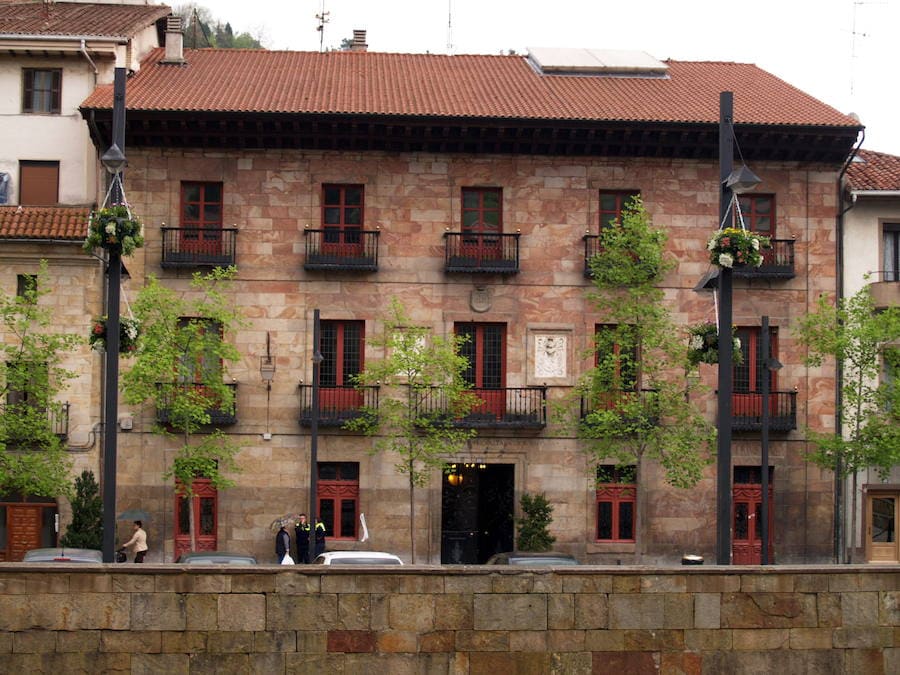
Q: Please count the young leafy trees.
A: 5